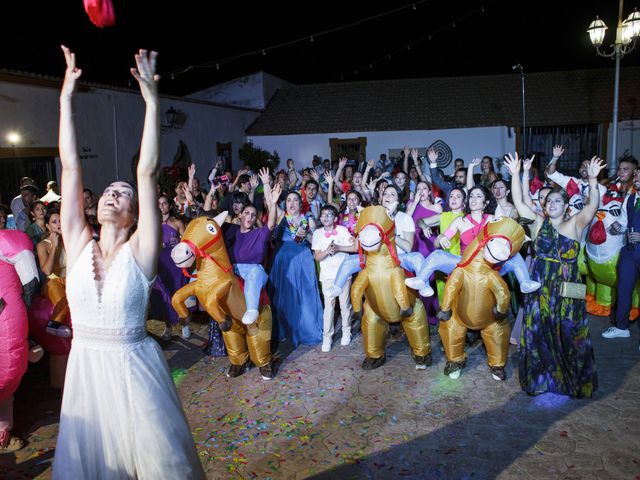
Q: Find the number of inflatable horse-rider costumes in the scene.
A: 3